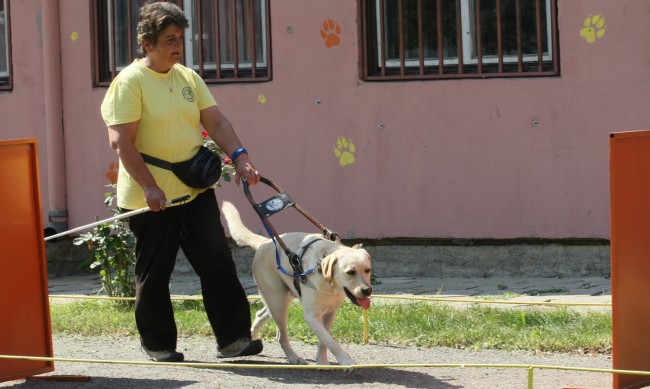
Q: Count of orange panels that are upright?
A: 2